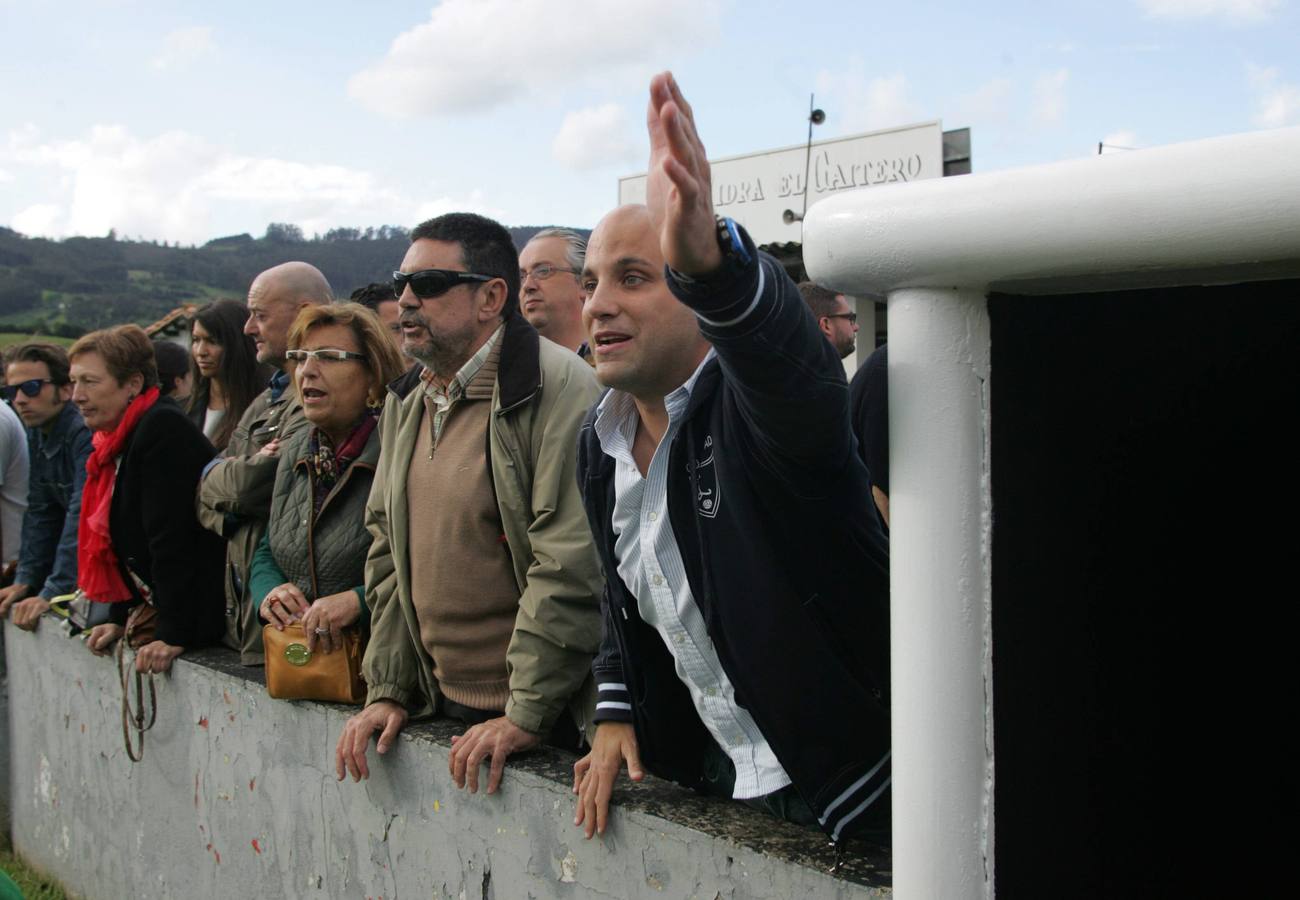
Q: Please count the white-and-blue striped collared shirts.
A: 1